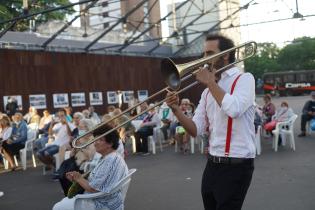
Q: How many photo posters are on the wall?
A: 8